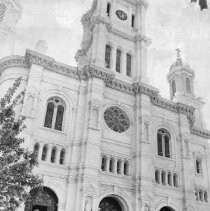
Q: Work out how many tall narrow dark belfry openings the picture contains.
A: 3